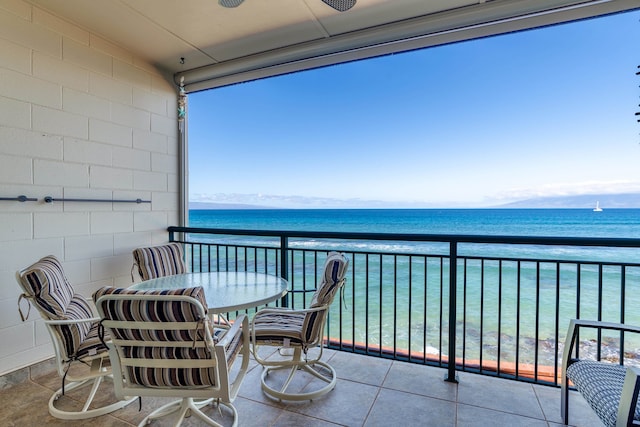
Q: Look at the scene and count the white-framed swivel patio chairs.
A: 4